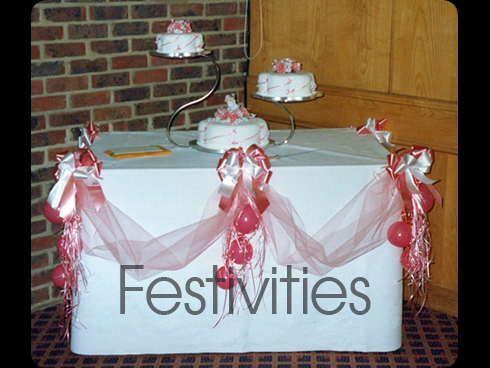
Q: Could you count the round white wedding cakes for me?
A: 3